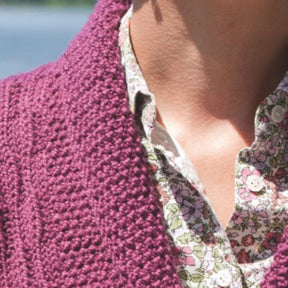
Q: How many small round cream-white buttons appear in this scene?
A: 3